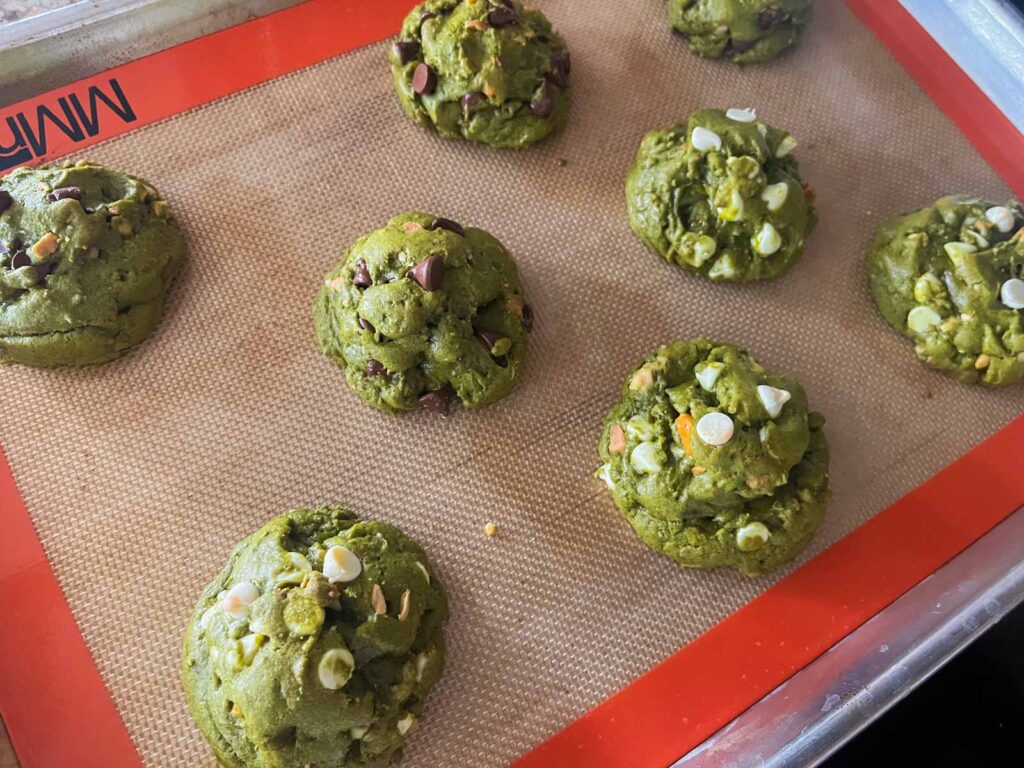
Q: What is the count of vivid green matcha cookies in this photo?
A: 8